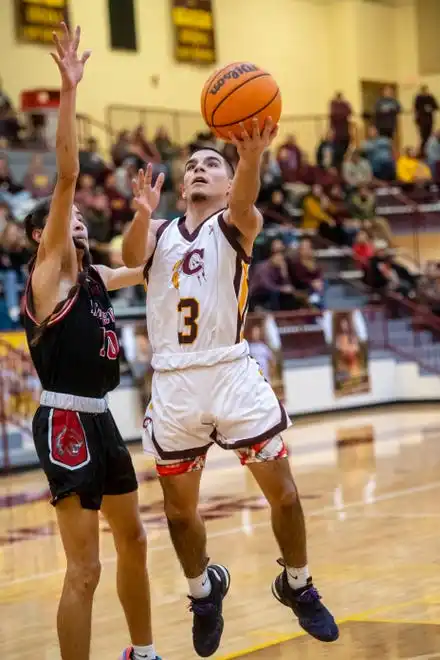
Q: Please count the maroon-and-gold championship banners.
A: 2